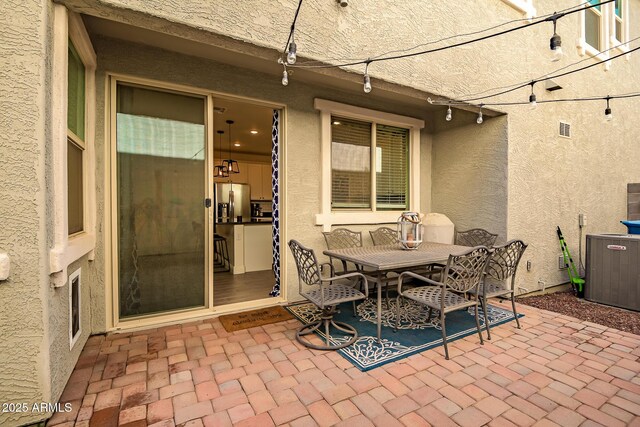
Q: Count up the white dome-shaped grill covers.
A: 1